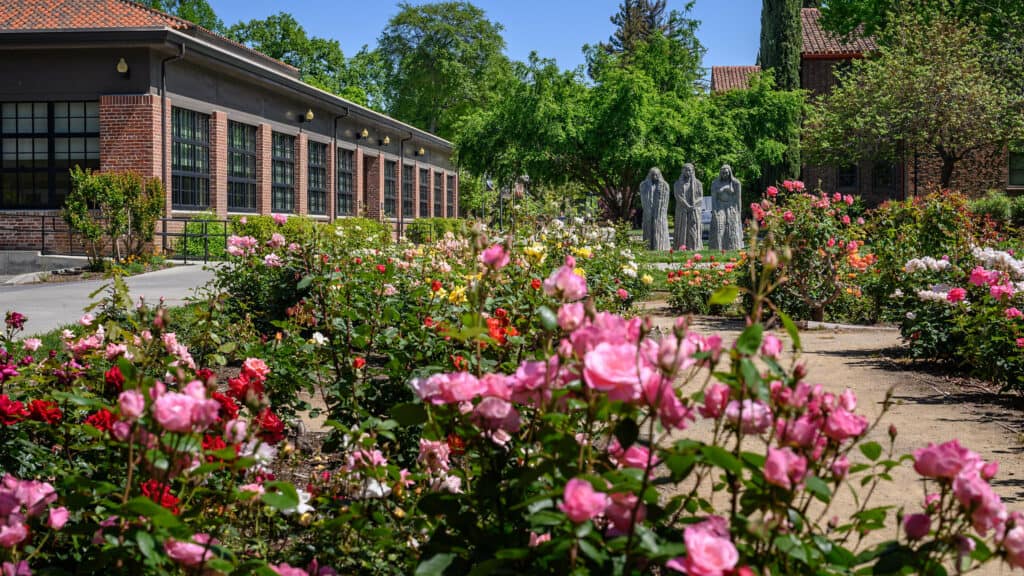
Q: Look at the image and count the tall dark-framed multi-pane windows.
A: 11